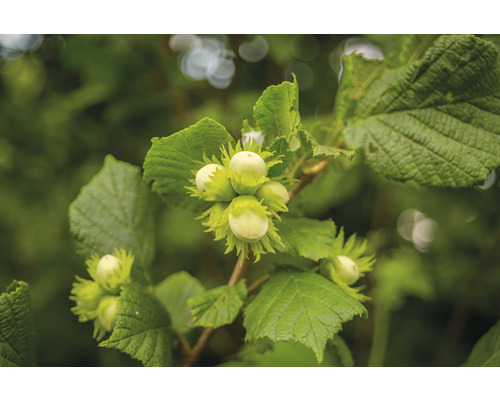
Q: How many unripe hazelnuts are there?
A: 8